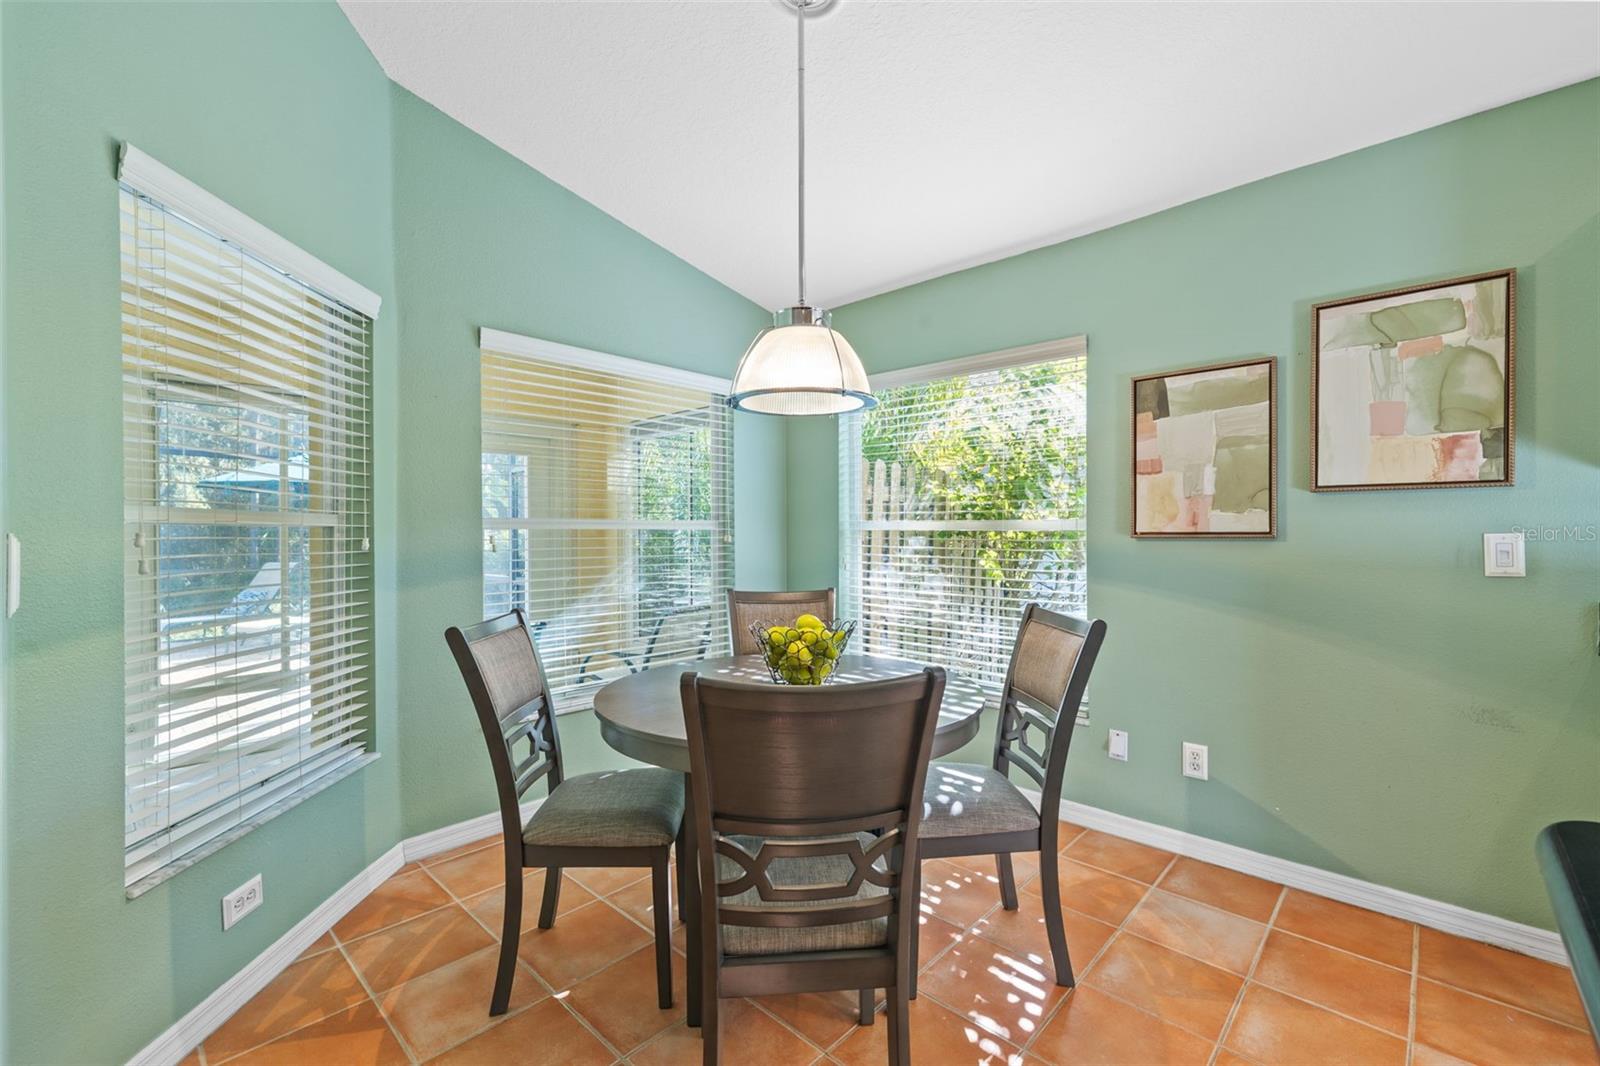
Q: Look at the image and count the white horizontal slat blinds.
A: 3